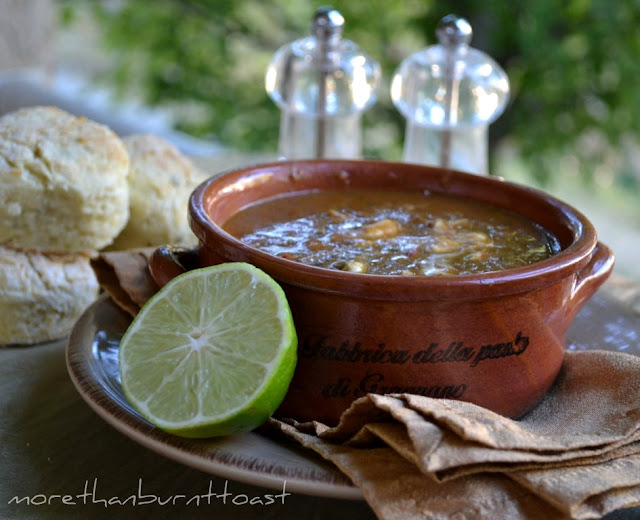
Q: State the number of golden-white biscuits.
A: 3